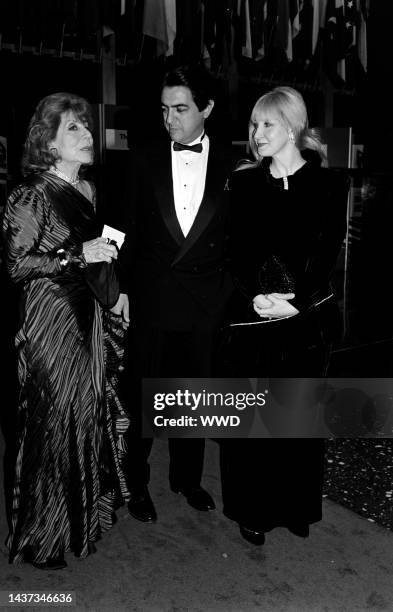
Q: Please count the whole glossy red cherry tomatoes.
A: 0